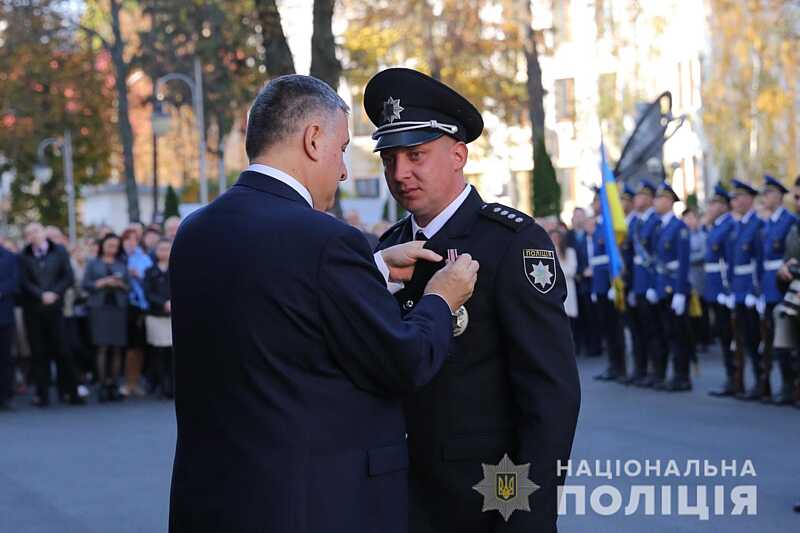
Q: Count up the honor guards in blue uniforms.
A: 7